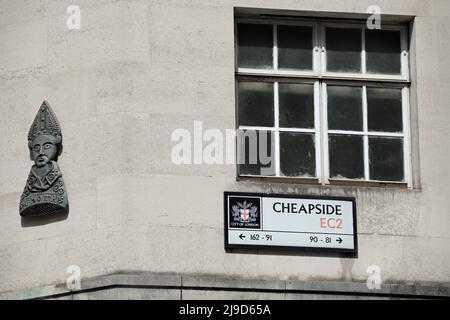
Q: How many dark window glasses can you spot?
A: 12